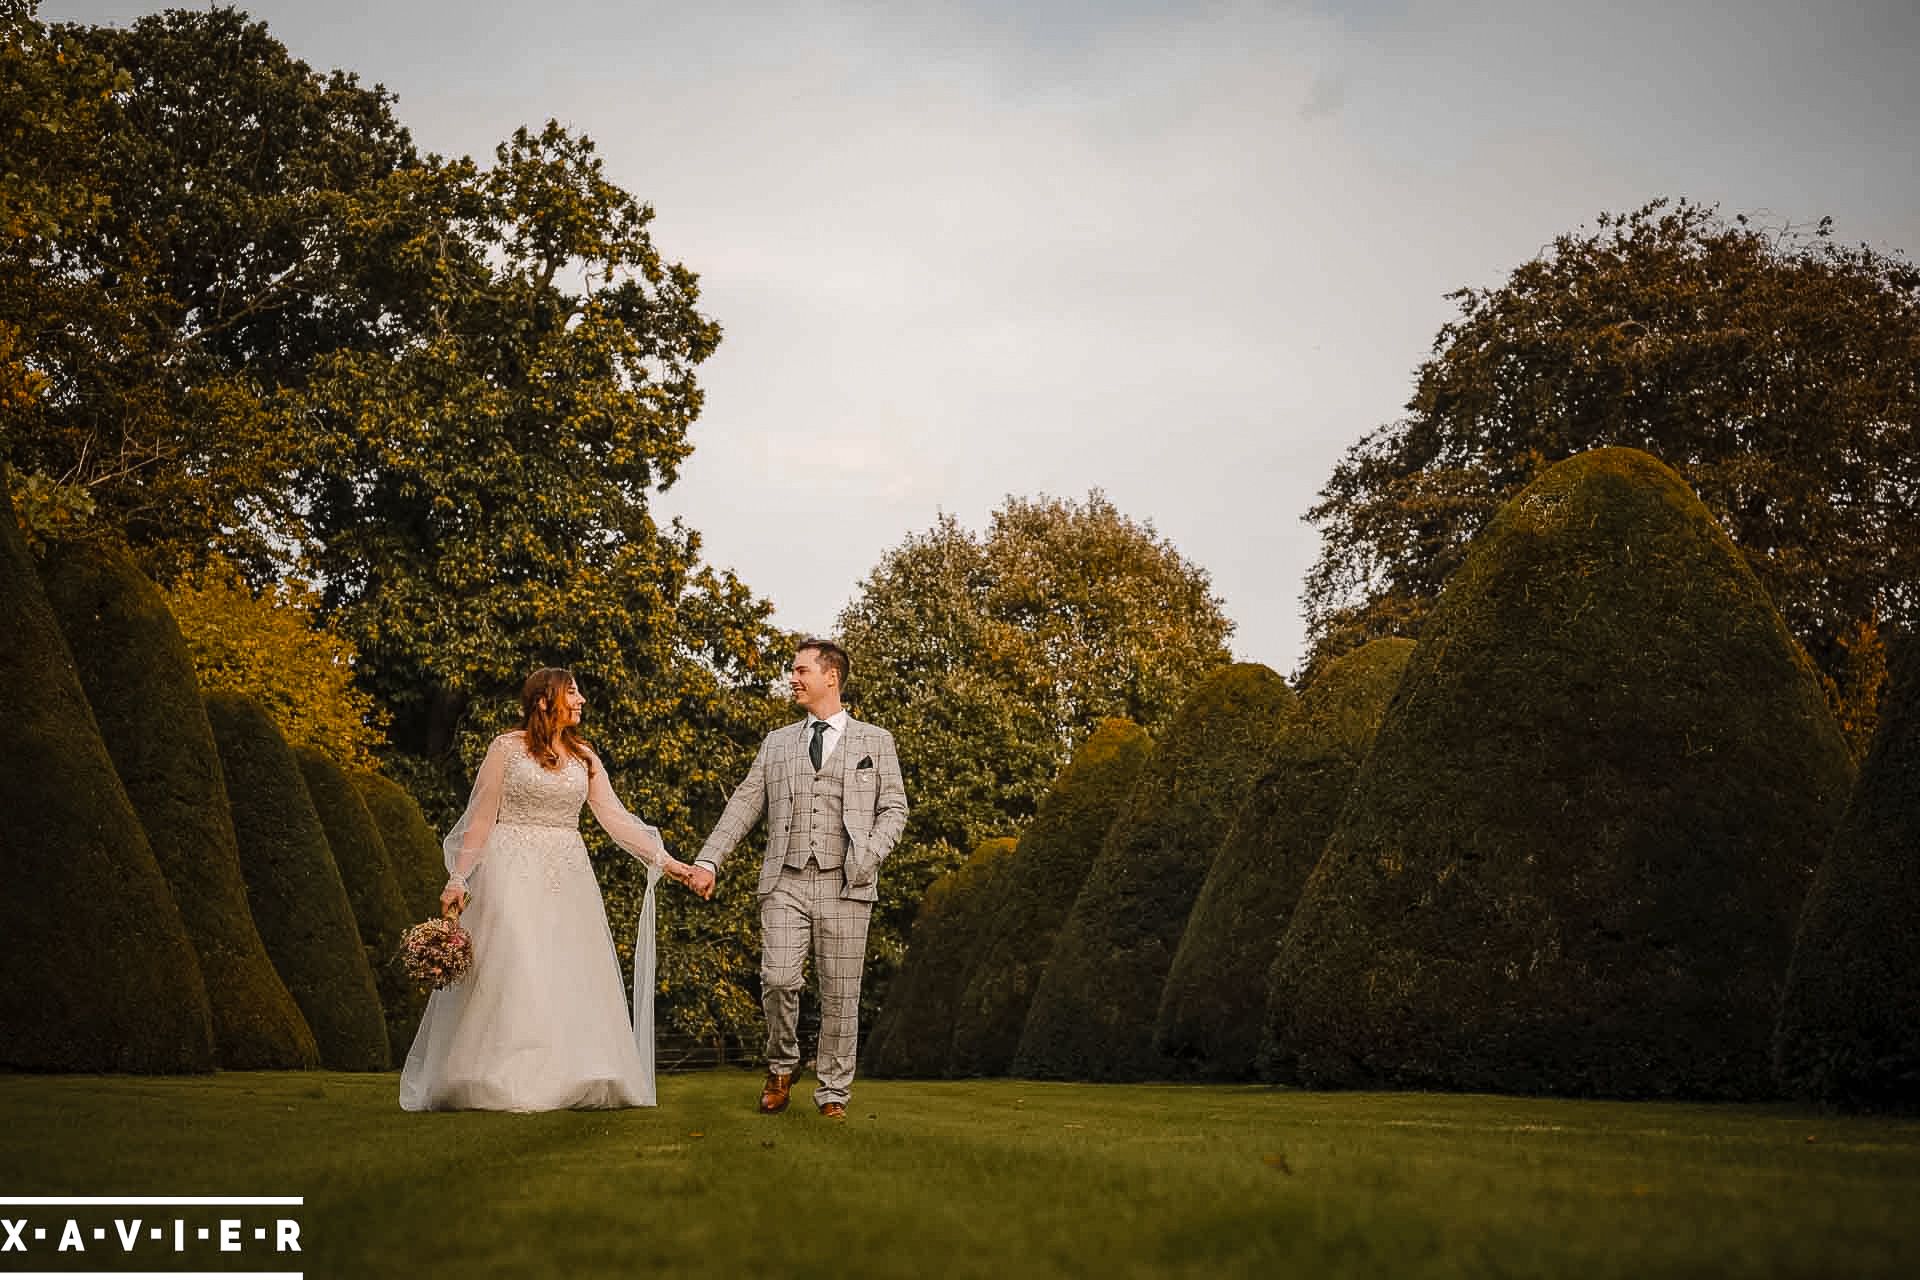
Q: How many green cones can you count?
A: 11